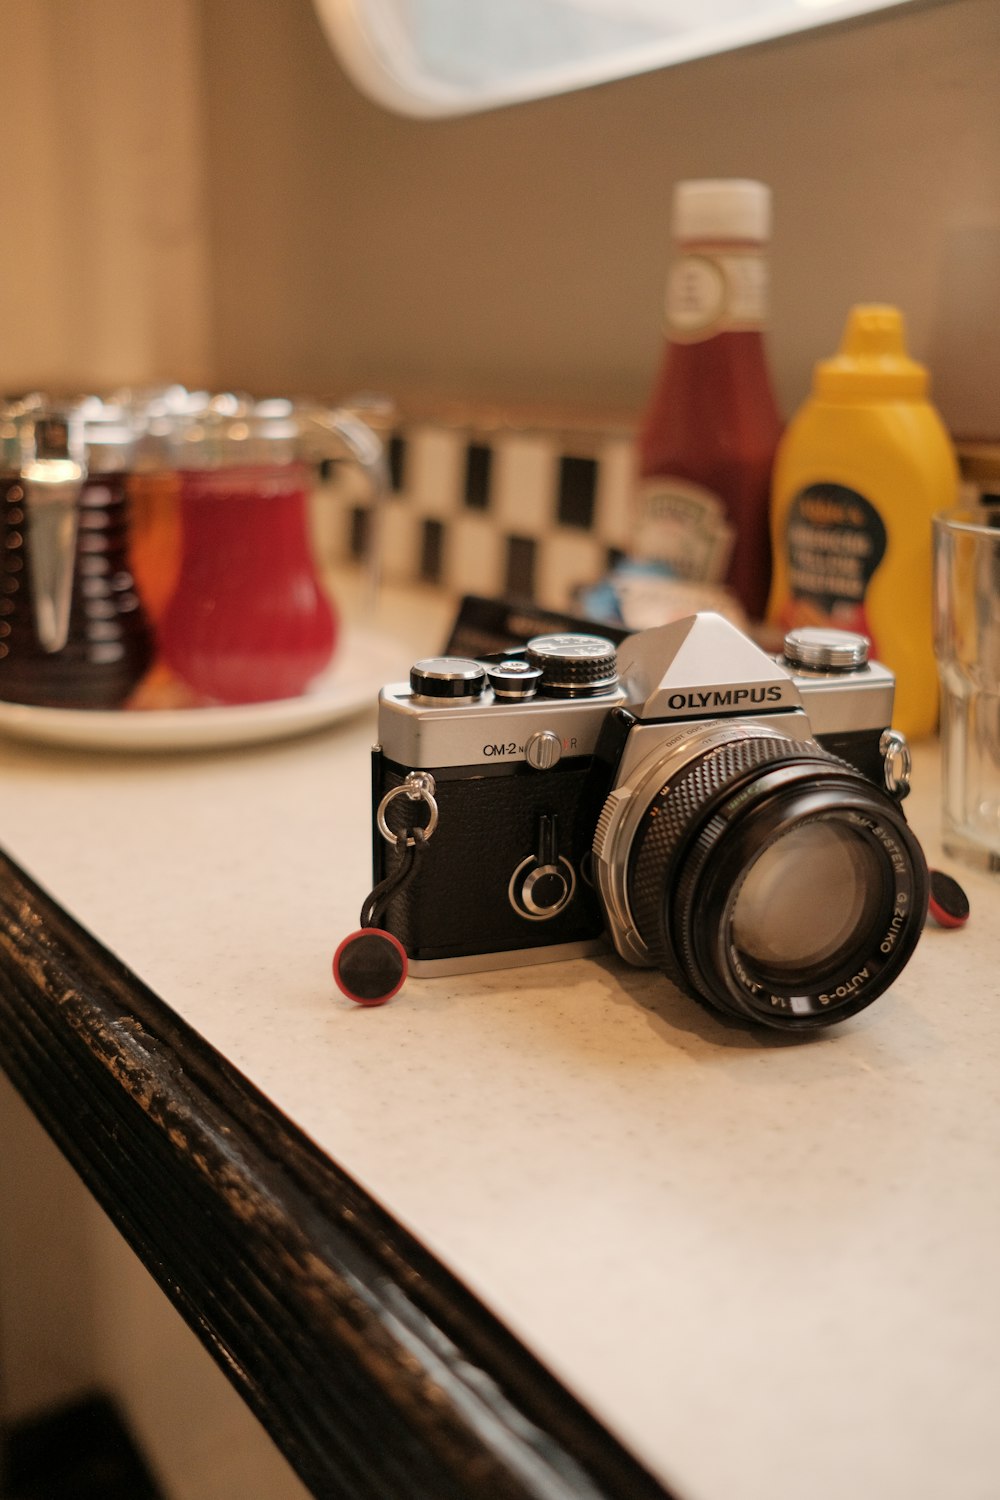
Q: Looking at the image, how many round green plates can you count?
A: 0